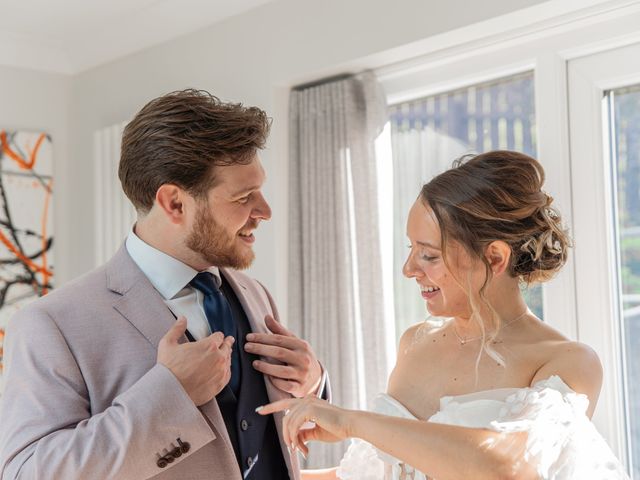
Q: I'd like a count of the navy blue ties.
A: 1